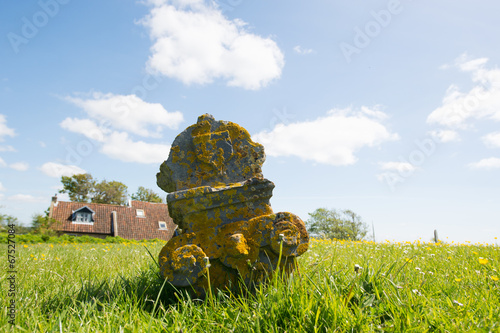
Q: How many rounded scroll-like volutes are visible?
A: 2